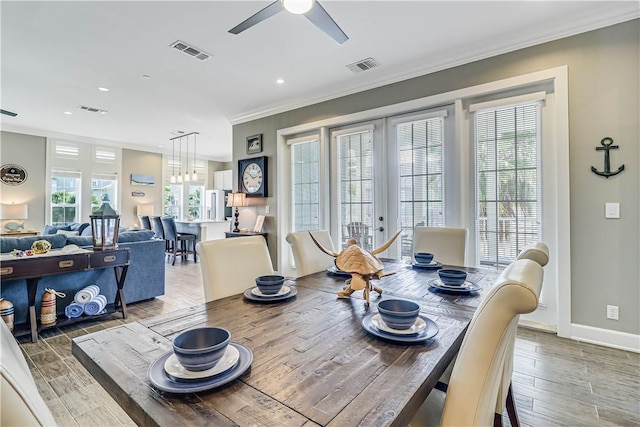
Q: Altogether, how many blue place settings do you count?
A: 6